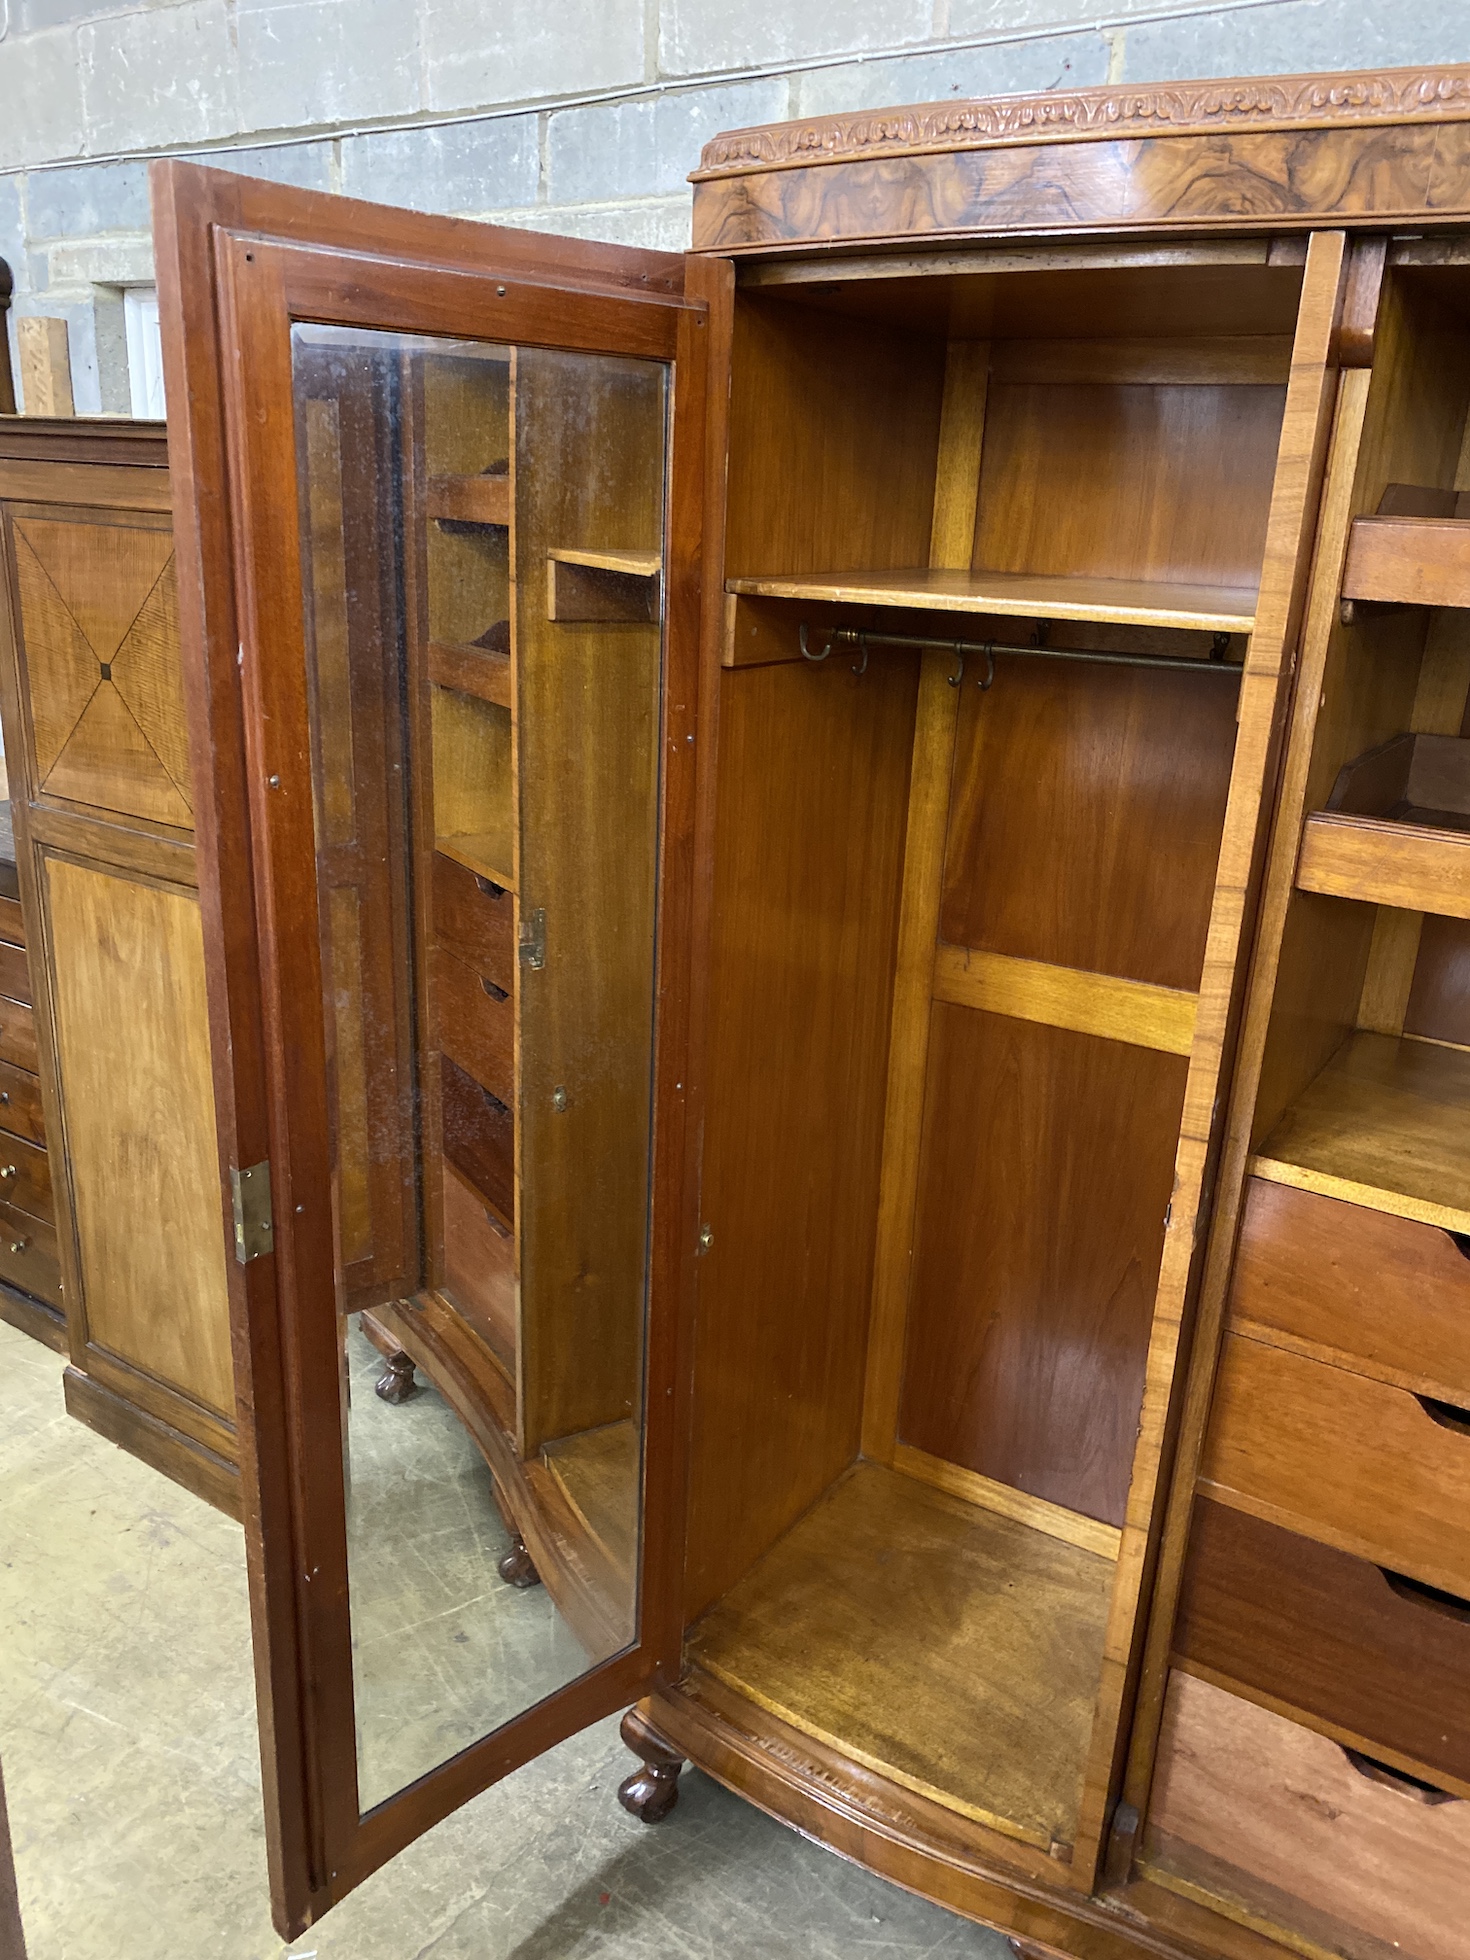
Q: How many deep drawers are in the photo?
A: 4